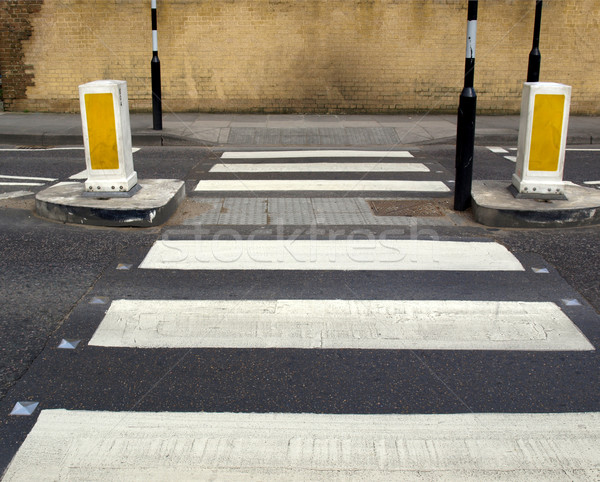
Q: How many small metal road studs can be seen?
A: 6